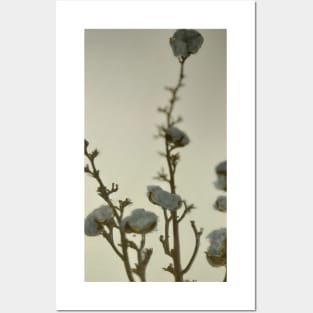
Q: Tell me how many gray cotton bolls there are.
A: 8